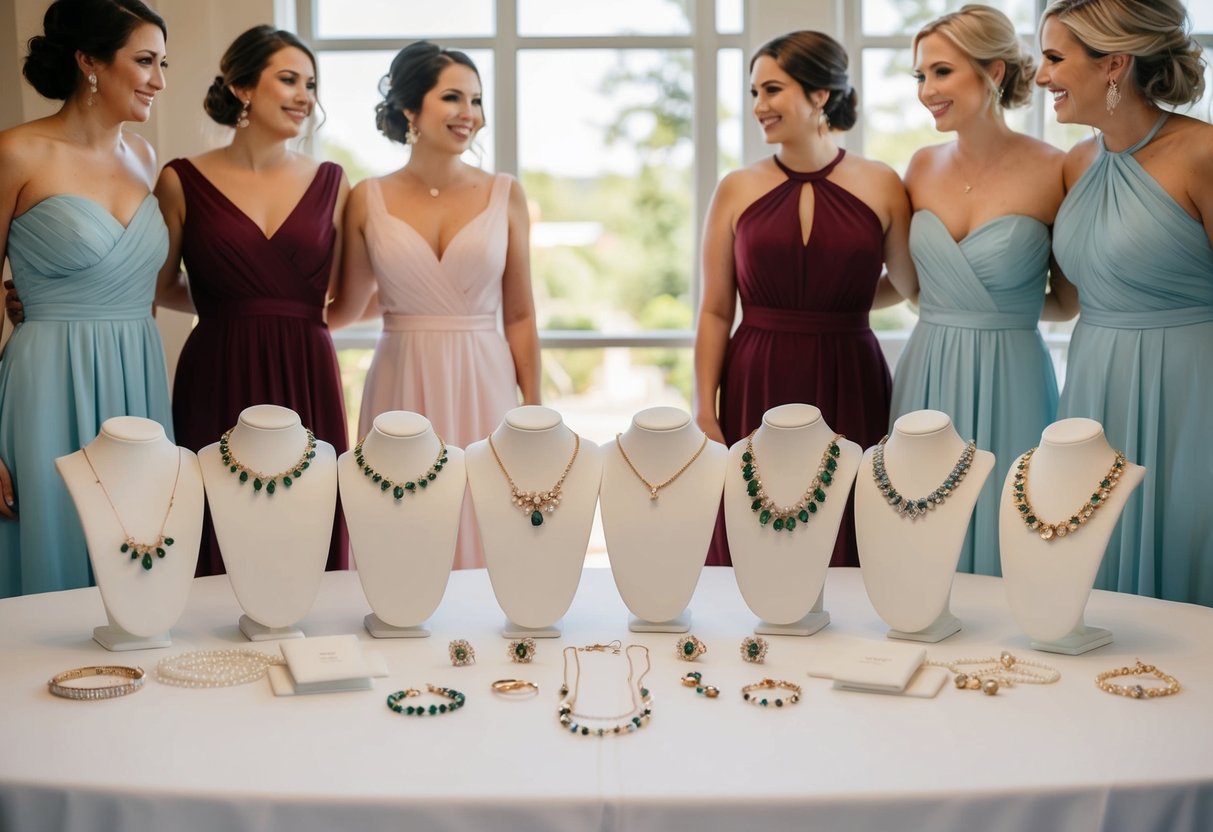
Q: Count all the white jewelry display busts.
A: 8